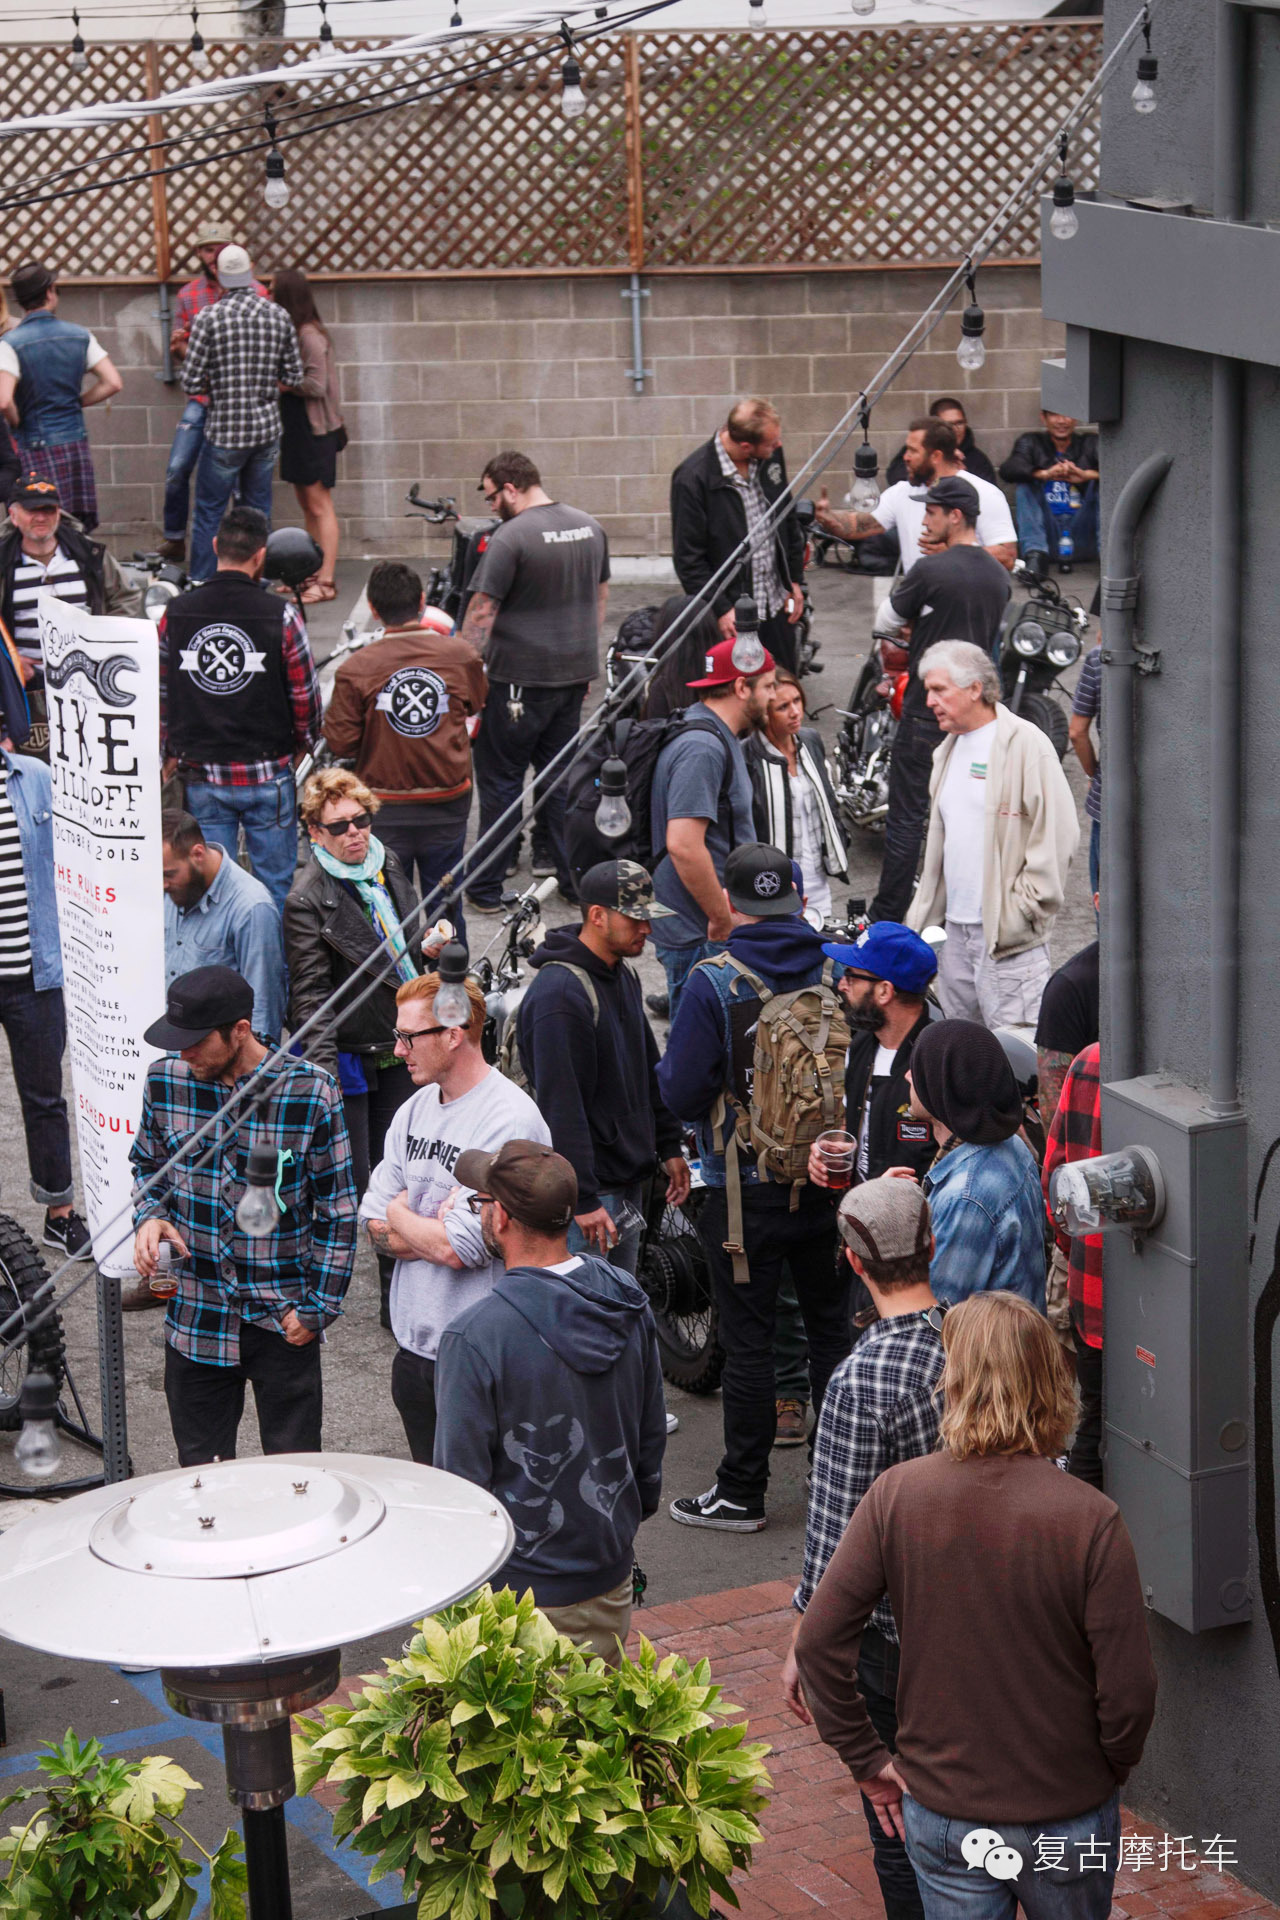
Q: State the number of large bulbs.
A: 11